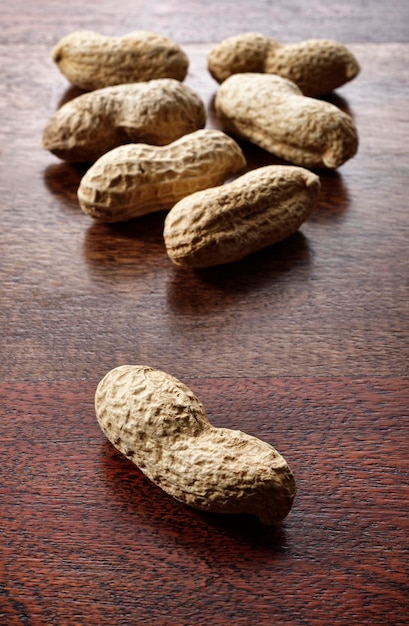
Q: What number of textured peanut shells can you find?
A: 7